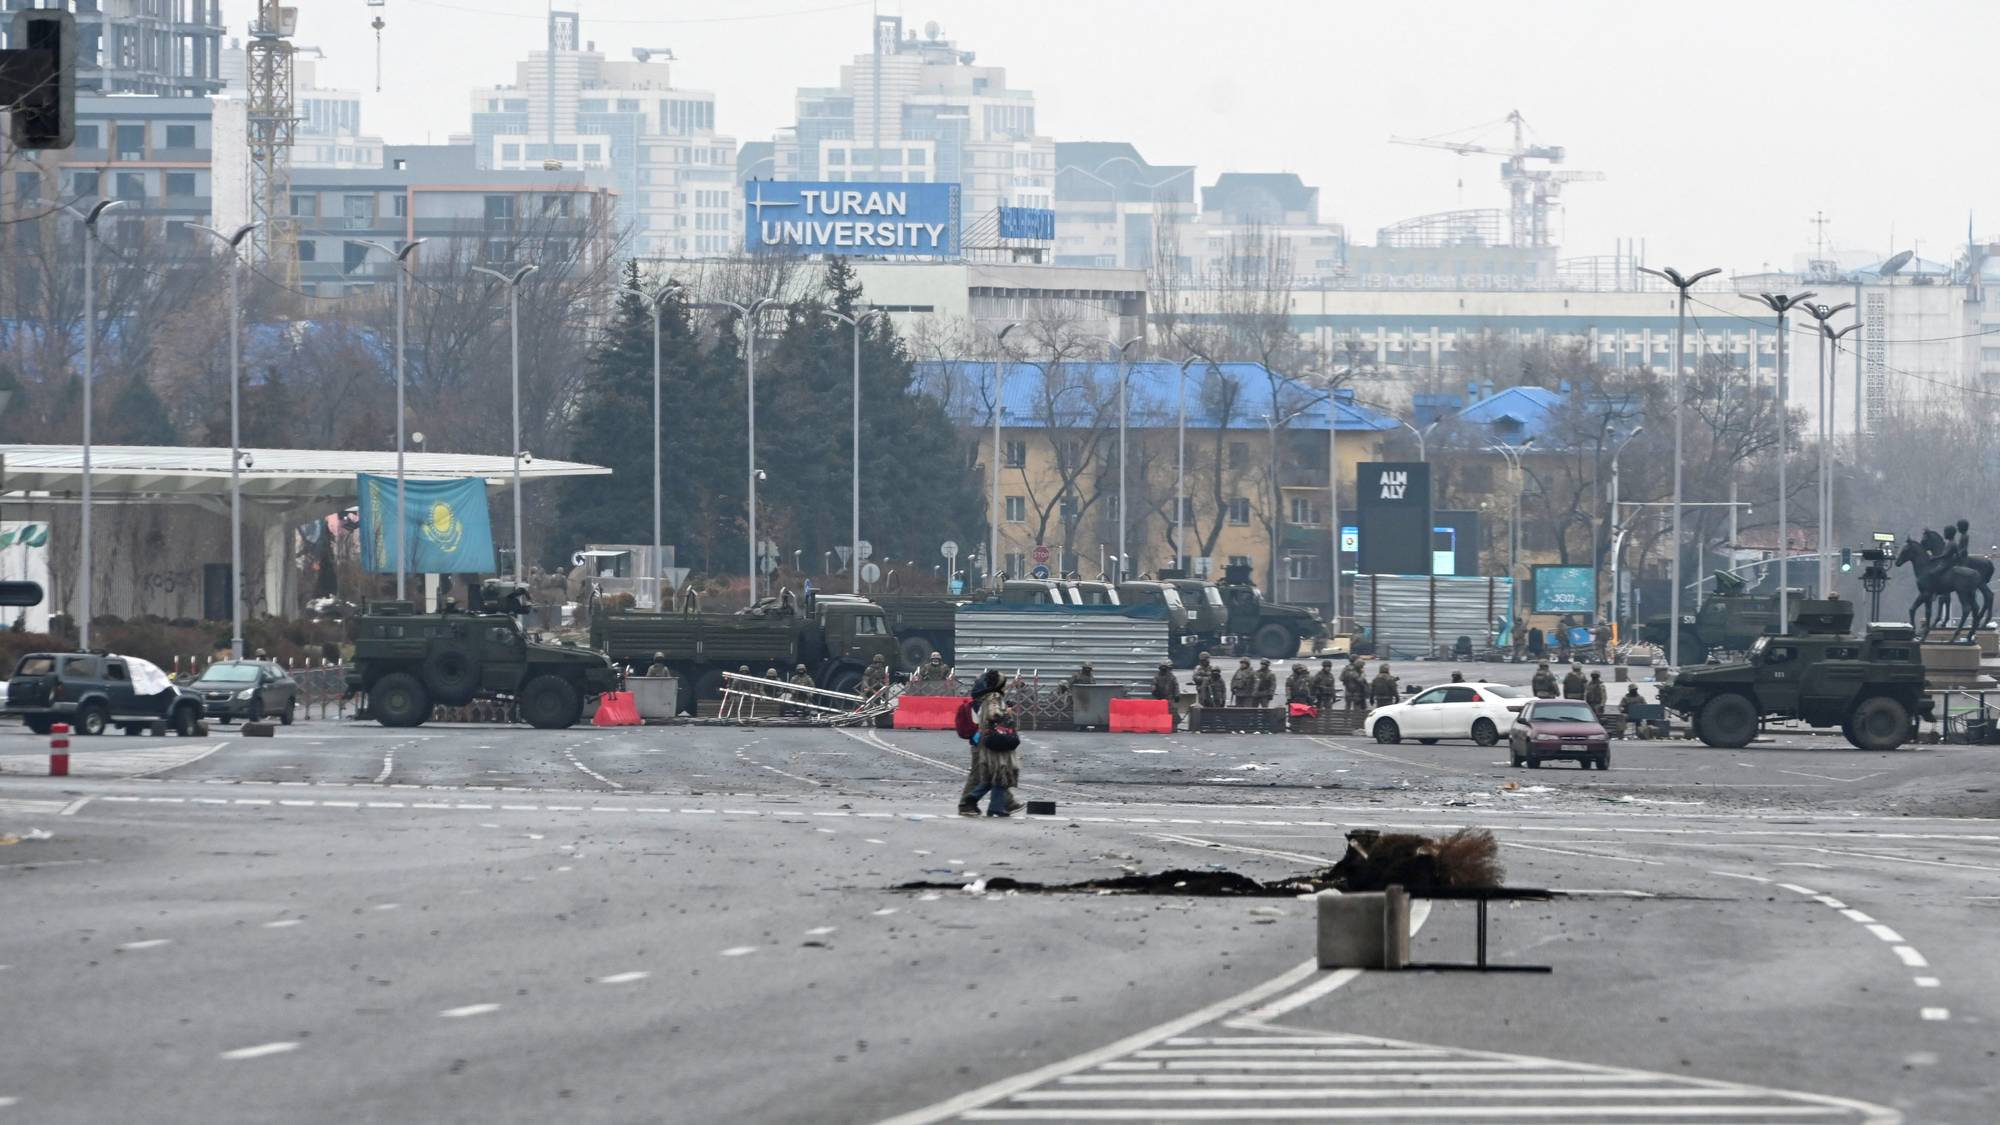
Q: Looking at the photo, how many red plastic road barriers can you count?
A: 3